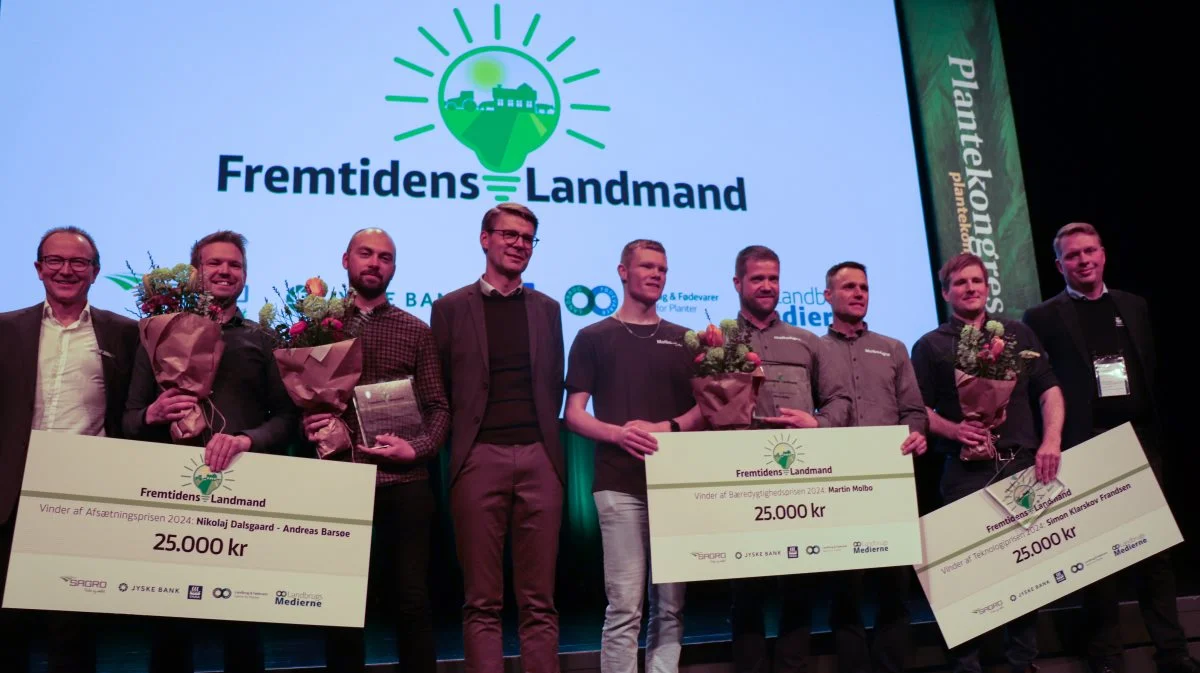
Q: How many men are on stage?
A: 9